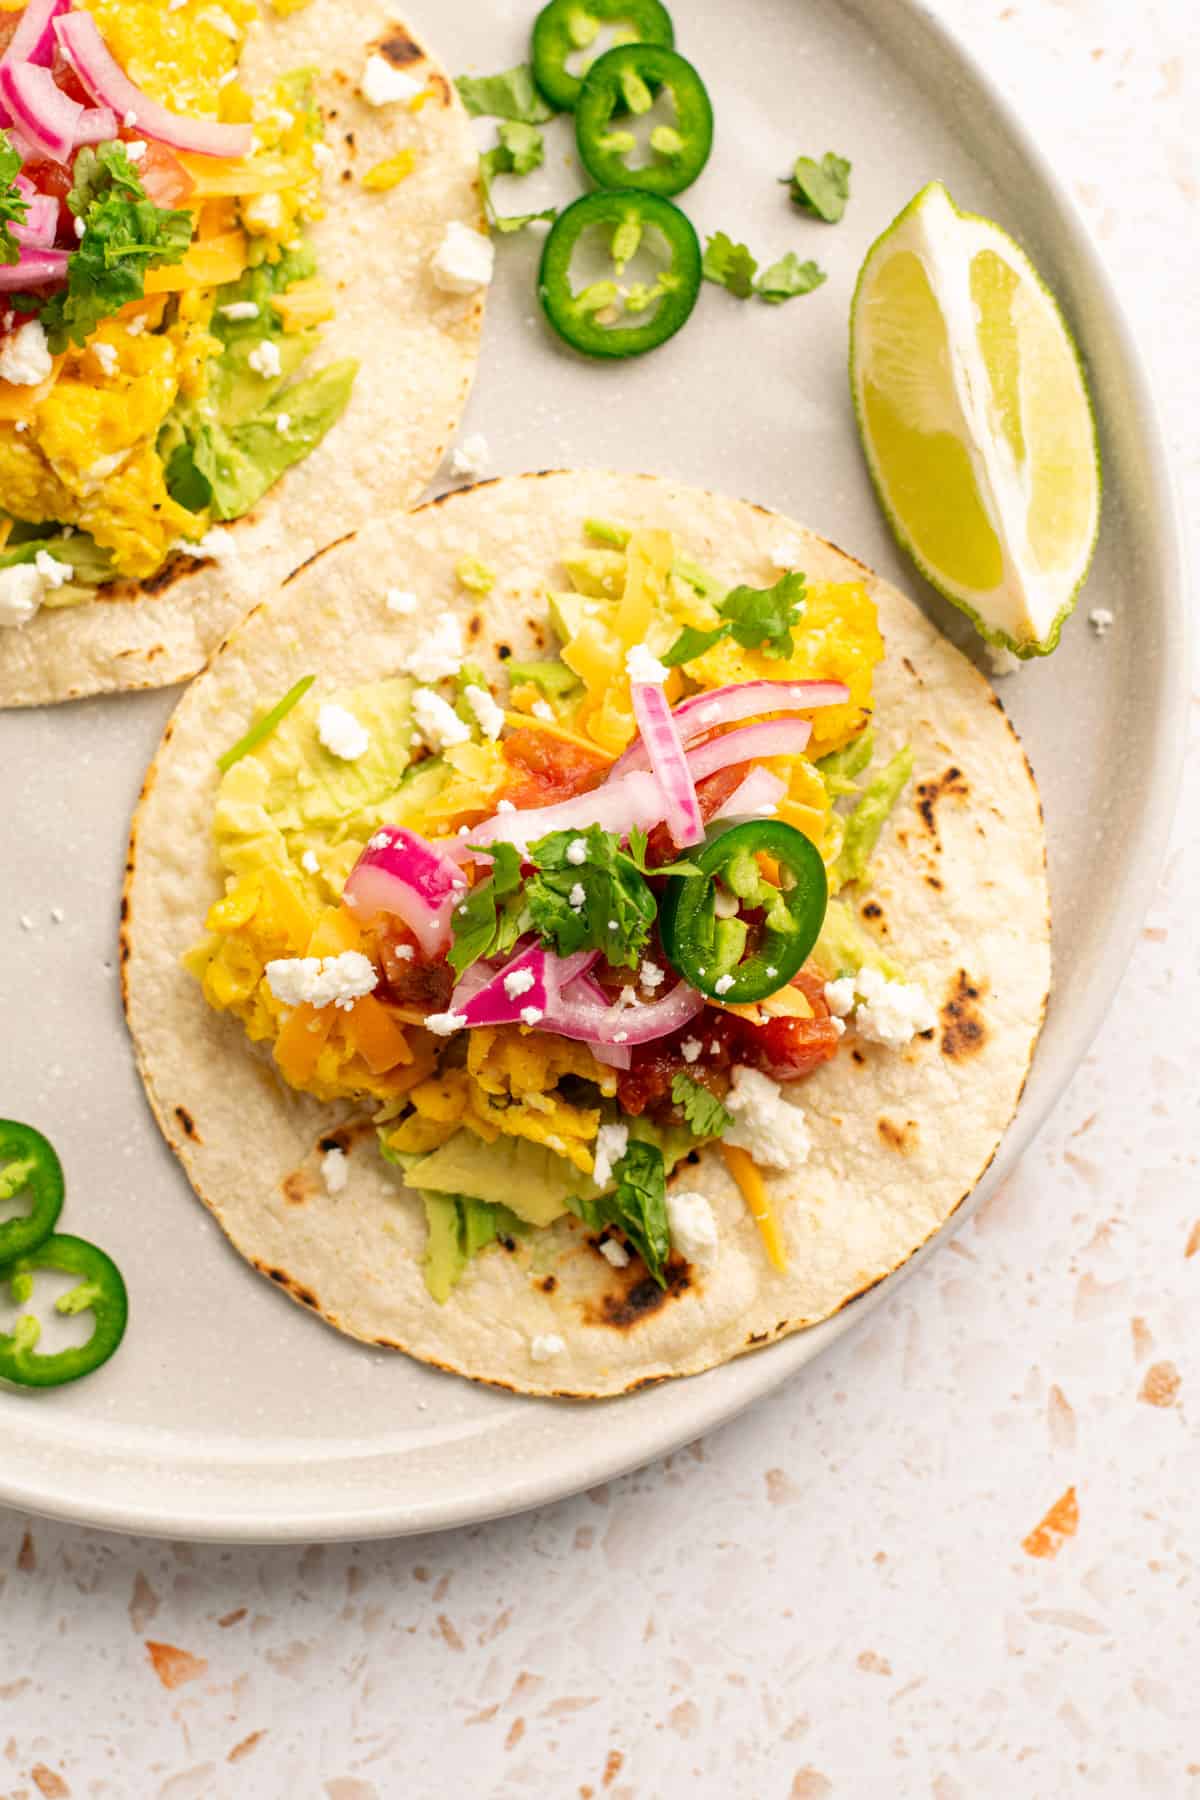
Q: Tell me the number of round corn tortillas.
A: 2